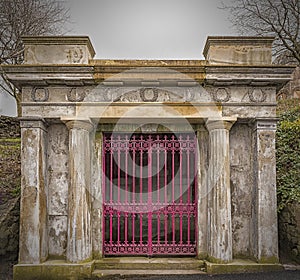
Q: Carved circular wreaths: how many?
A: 7